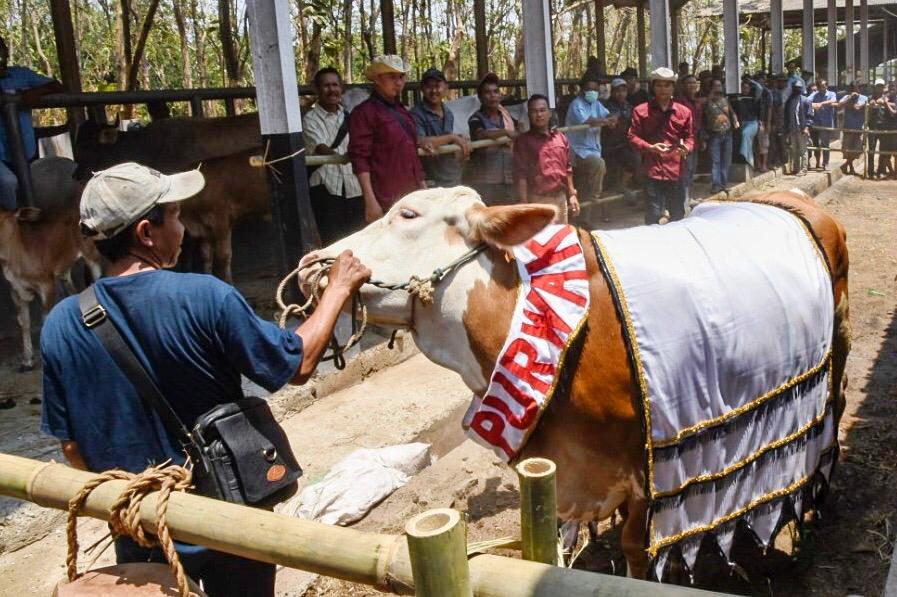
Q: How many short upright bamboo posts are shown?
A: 2